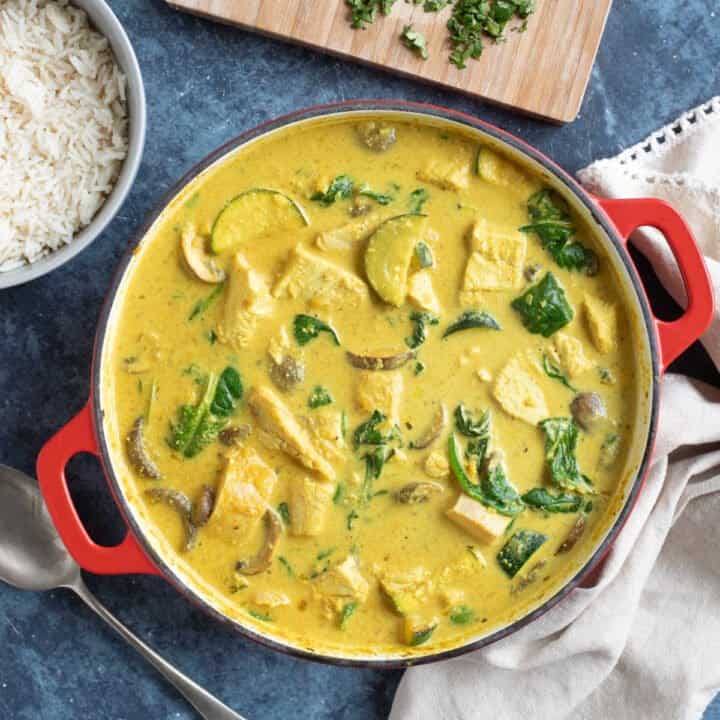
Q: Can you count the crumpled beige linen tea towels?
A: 1